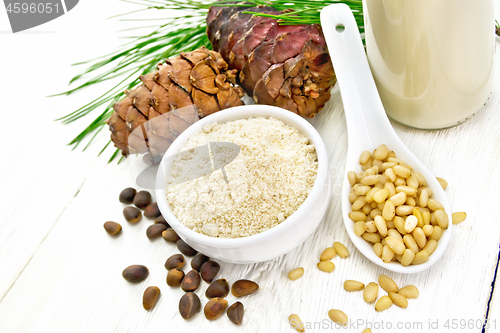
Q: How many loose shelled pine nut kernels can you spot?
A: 15